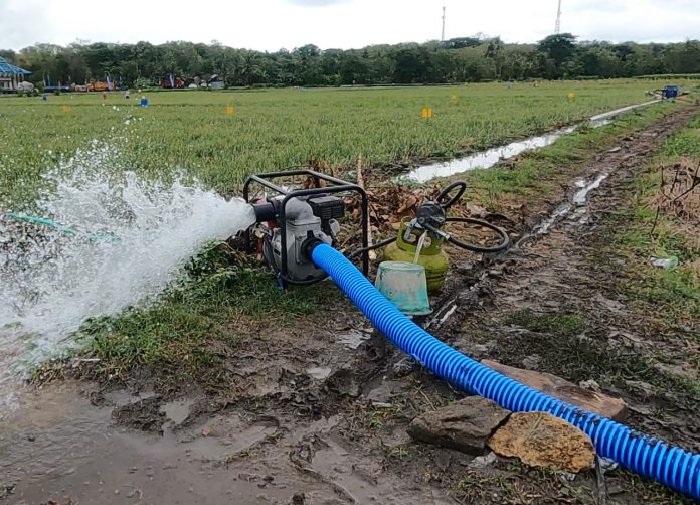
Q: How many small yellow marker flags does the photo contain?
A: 5